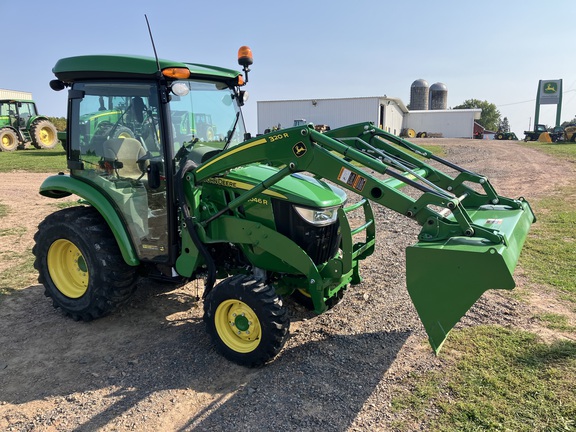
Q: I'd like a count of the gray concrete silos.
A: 2